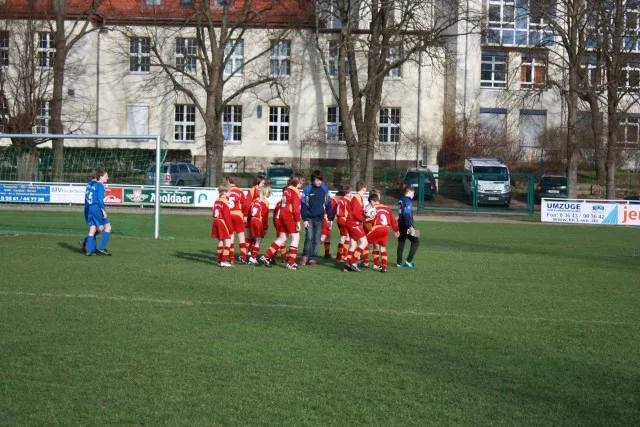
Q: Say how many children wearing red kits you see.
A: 11